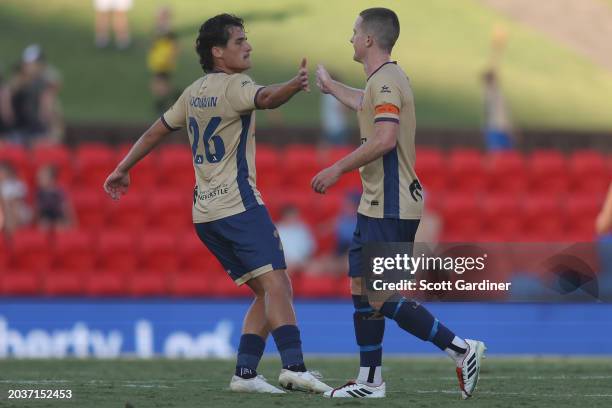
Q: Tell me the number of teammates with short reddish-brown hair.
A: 1